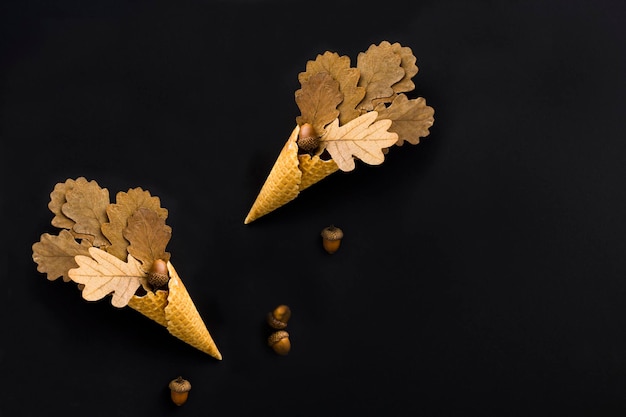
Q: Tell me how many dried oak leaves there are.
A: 12